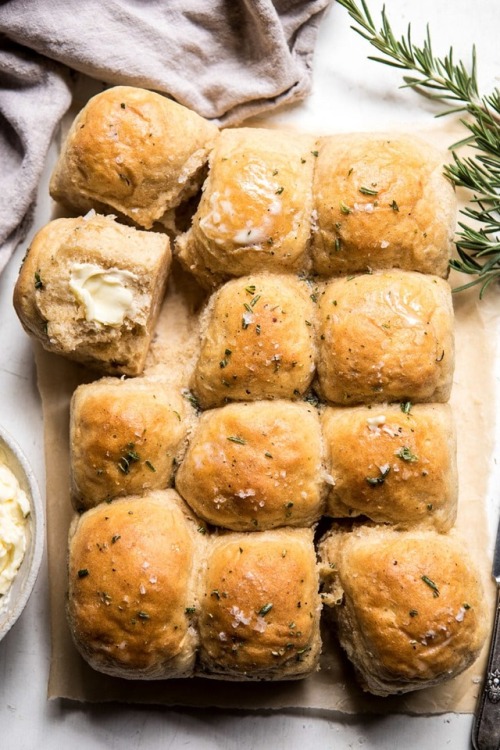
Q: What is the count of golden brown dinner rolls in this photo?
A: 12